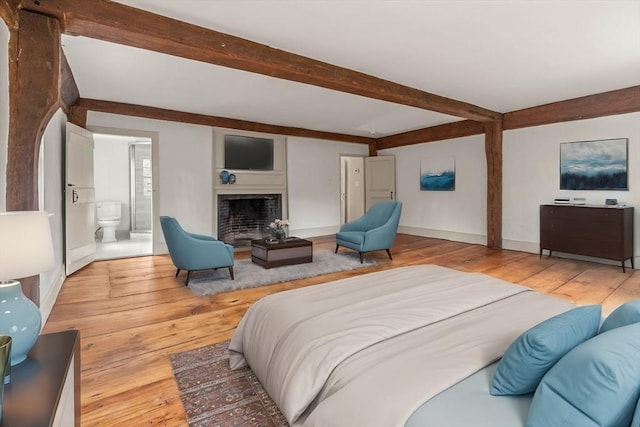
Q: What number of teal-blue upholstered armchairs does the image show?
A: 2